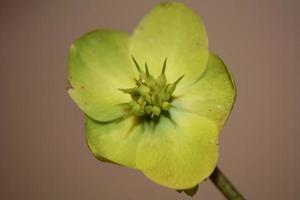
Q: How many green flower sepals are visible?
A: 5